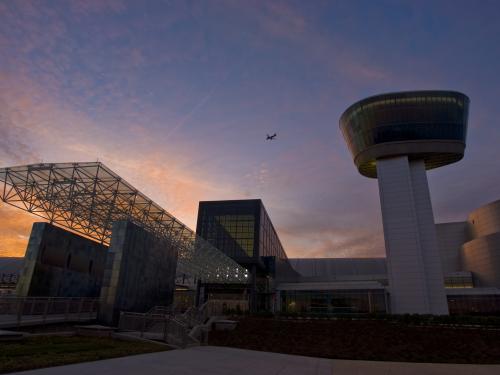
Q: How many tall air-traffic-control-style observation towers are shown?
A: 1